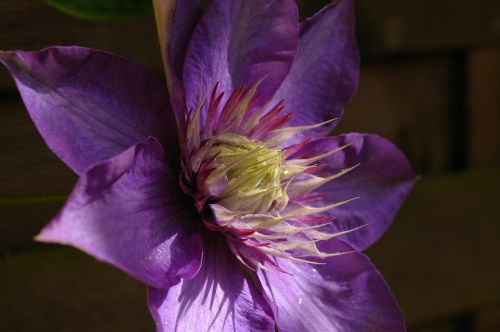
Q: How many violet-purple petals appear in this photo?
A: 8